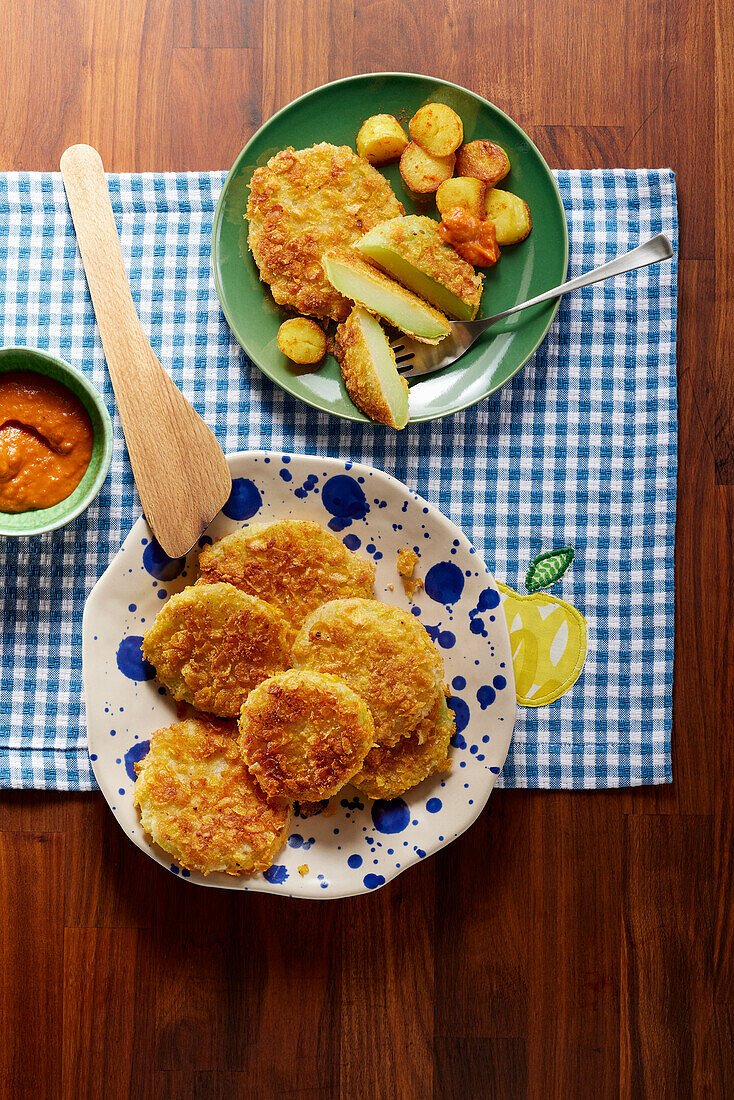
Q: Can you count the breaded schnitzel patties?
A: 8